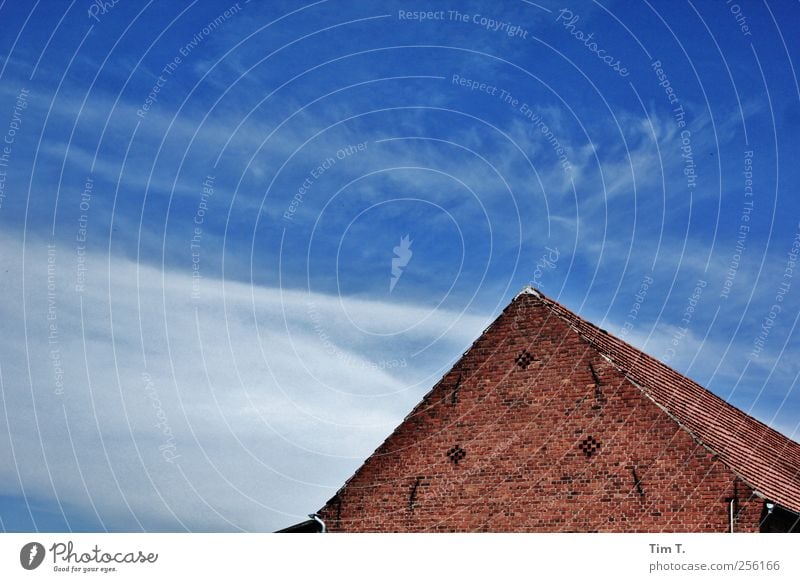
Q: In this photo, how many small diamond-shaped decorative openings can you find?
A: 3